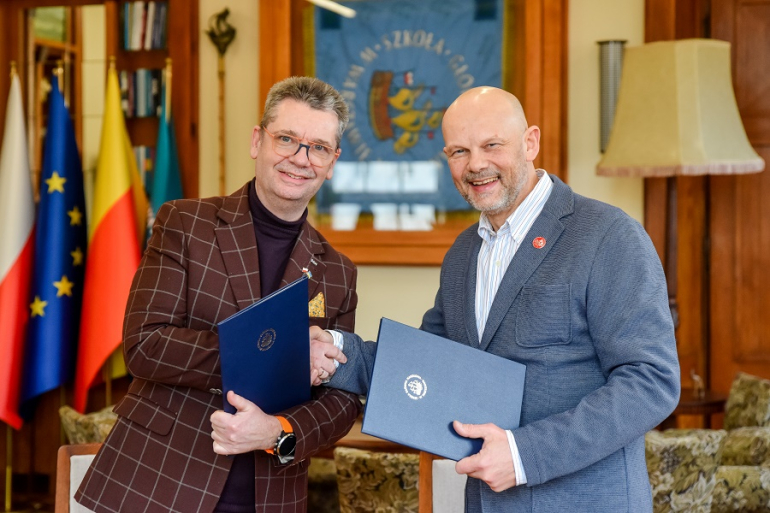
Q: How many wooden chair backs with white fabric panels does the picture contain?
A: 2